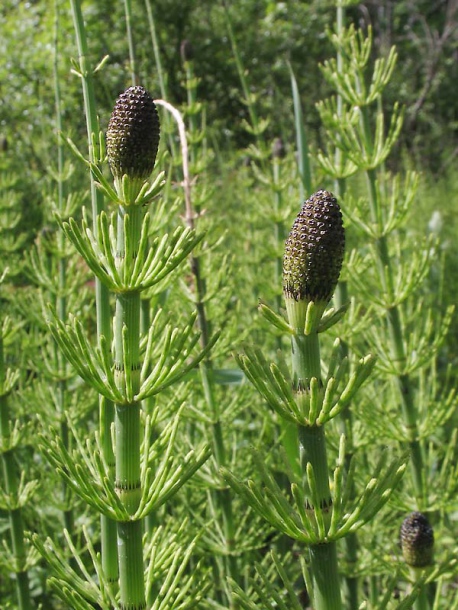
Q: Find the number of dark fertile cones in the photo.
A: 3